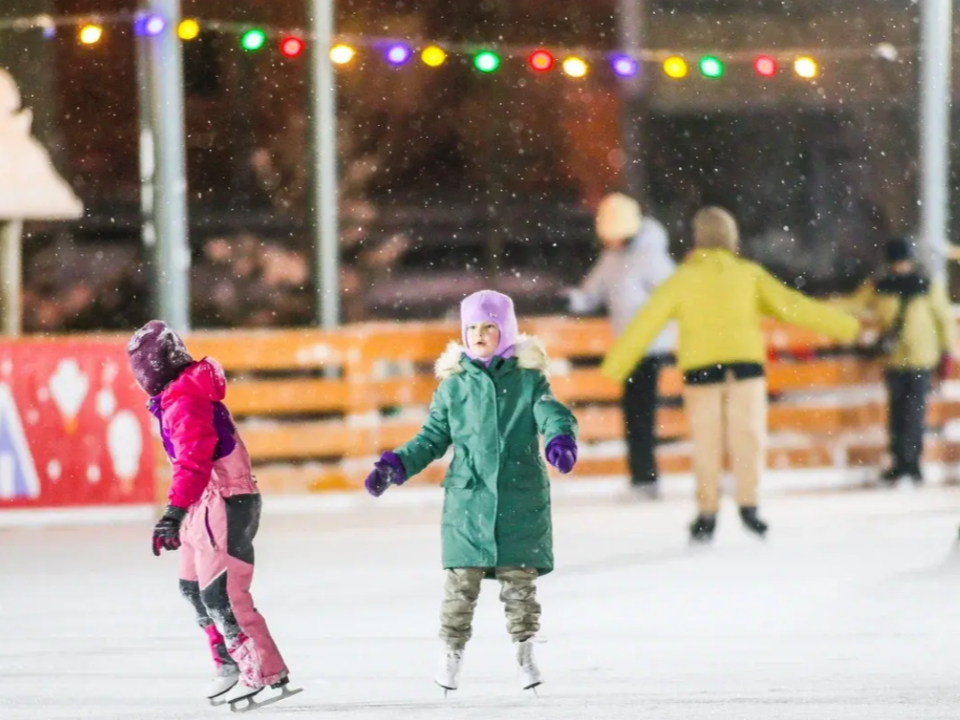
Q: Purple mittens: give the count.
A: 2